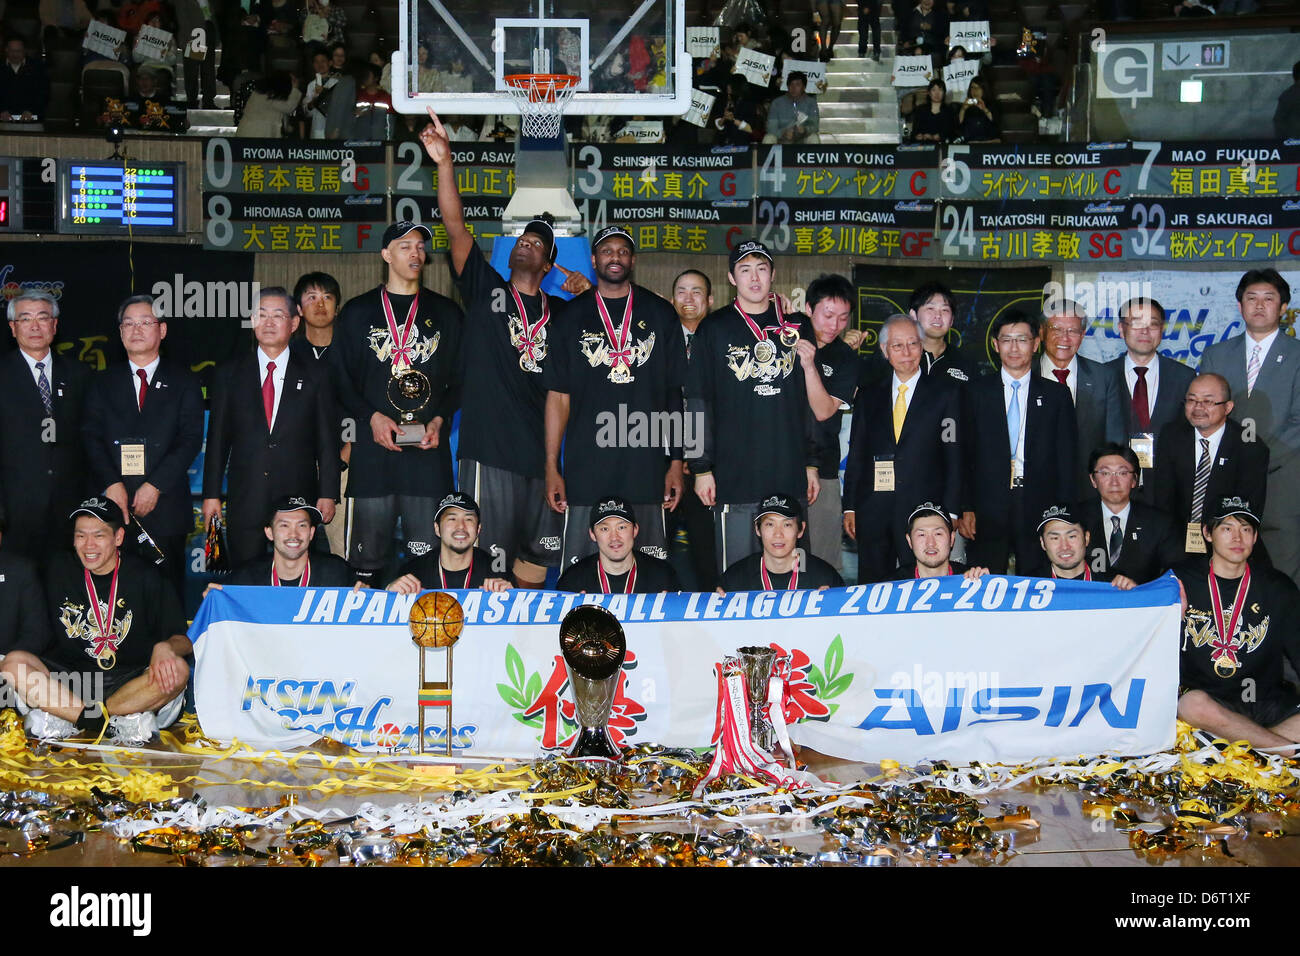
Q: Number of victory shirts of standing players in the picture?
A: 4